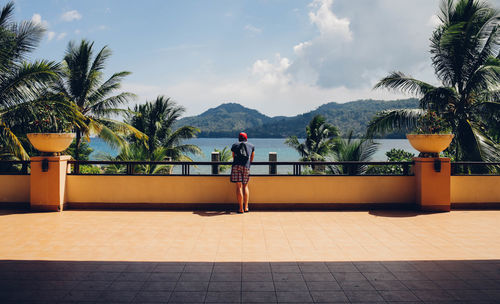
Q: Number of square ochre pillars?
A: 2